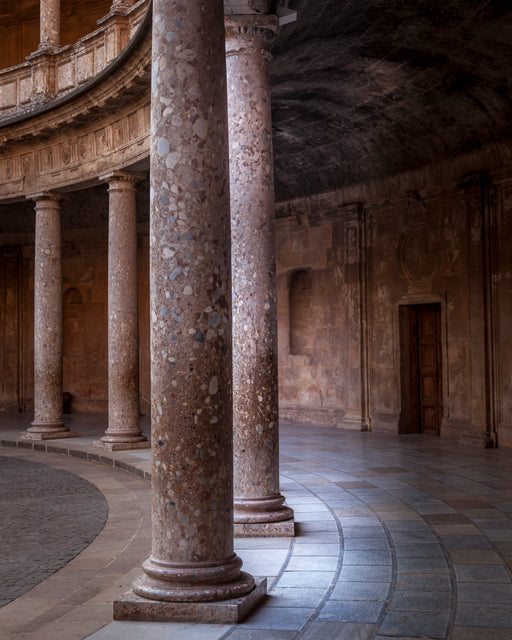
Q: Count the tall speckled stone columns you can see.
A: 4